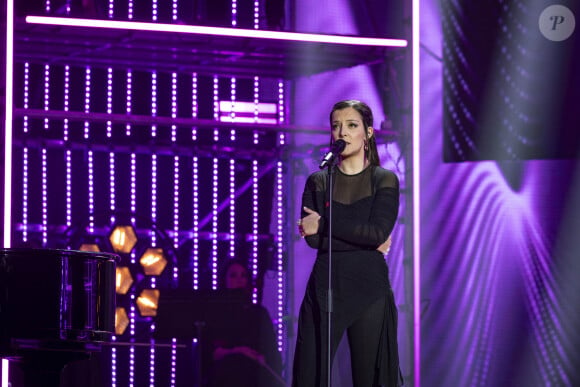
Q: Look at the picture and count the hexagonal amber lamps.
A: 6